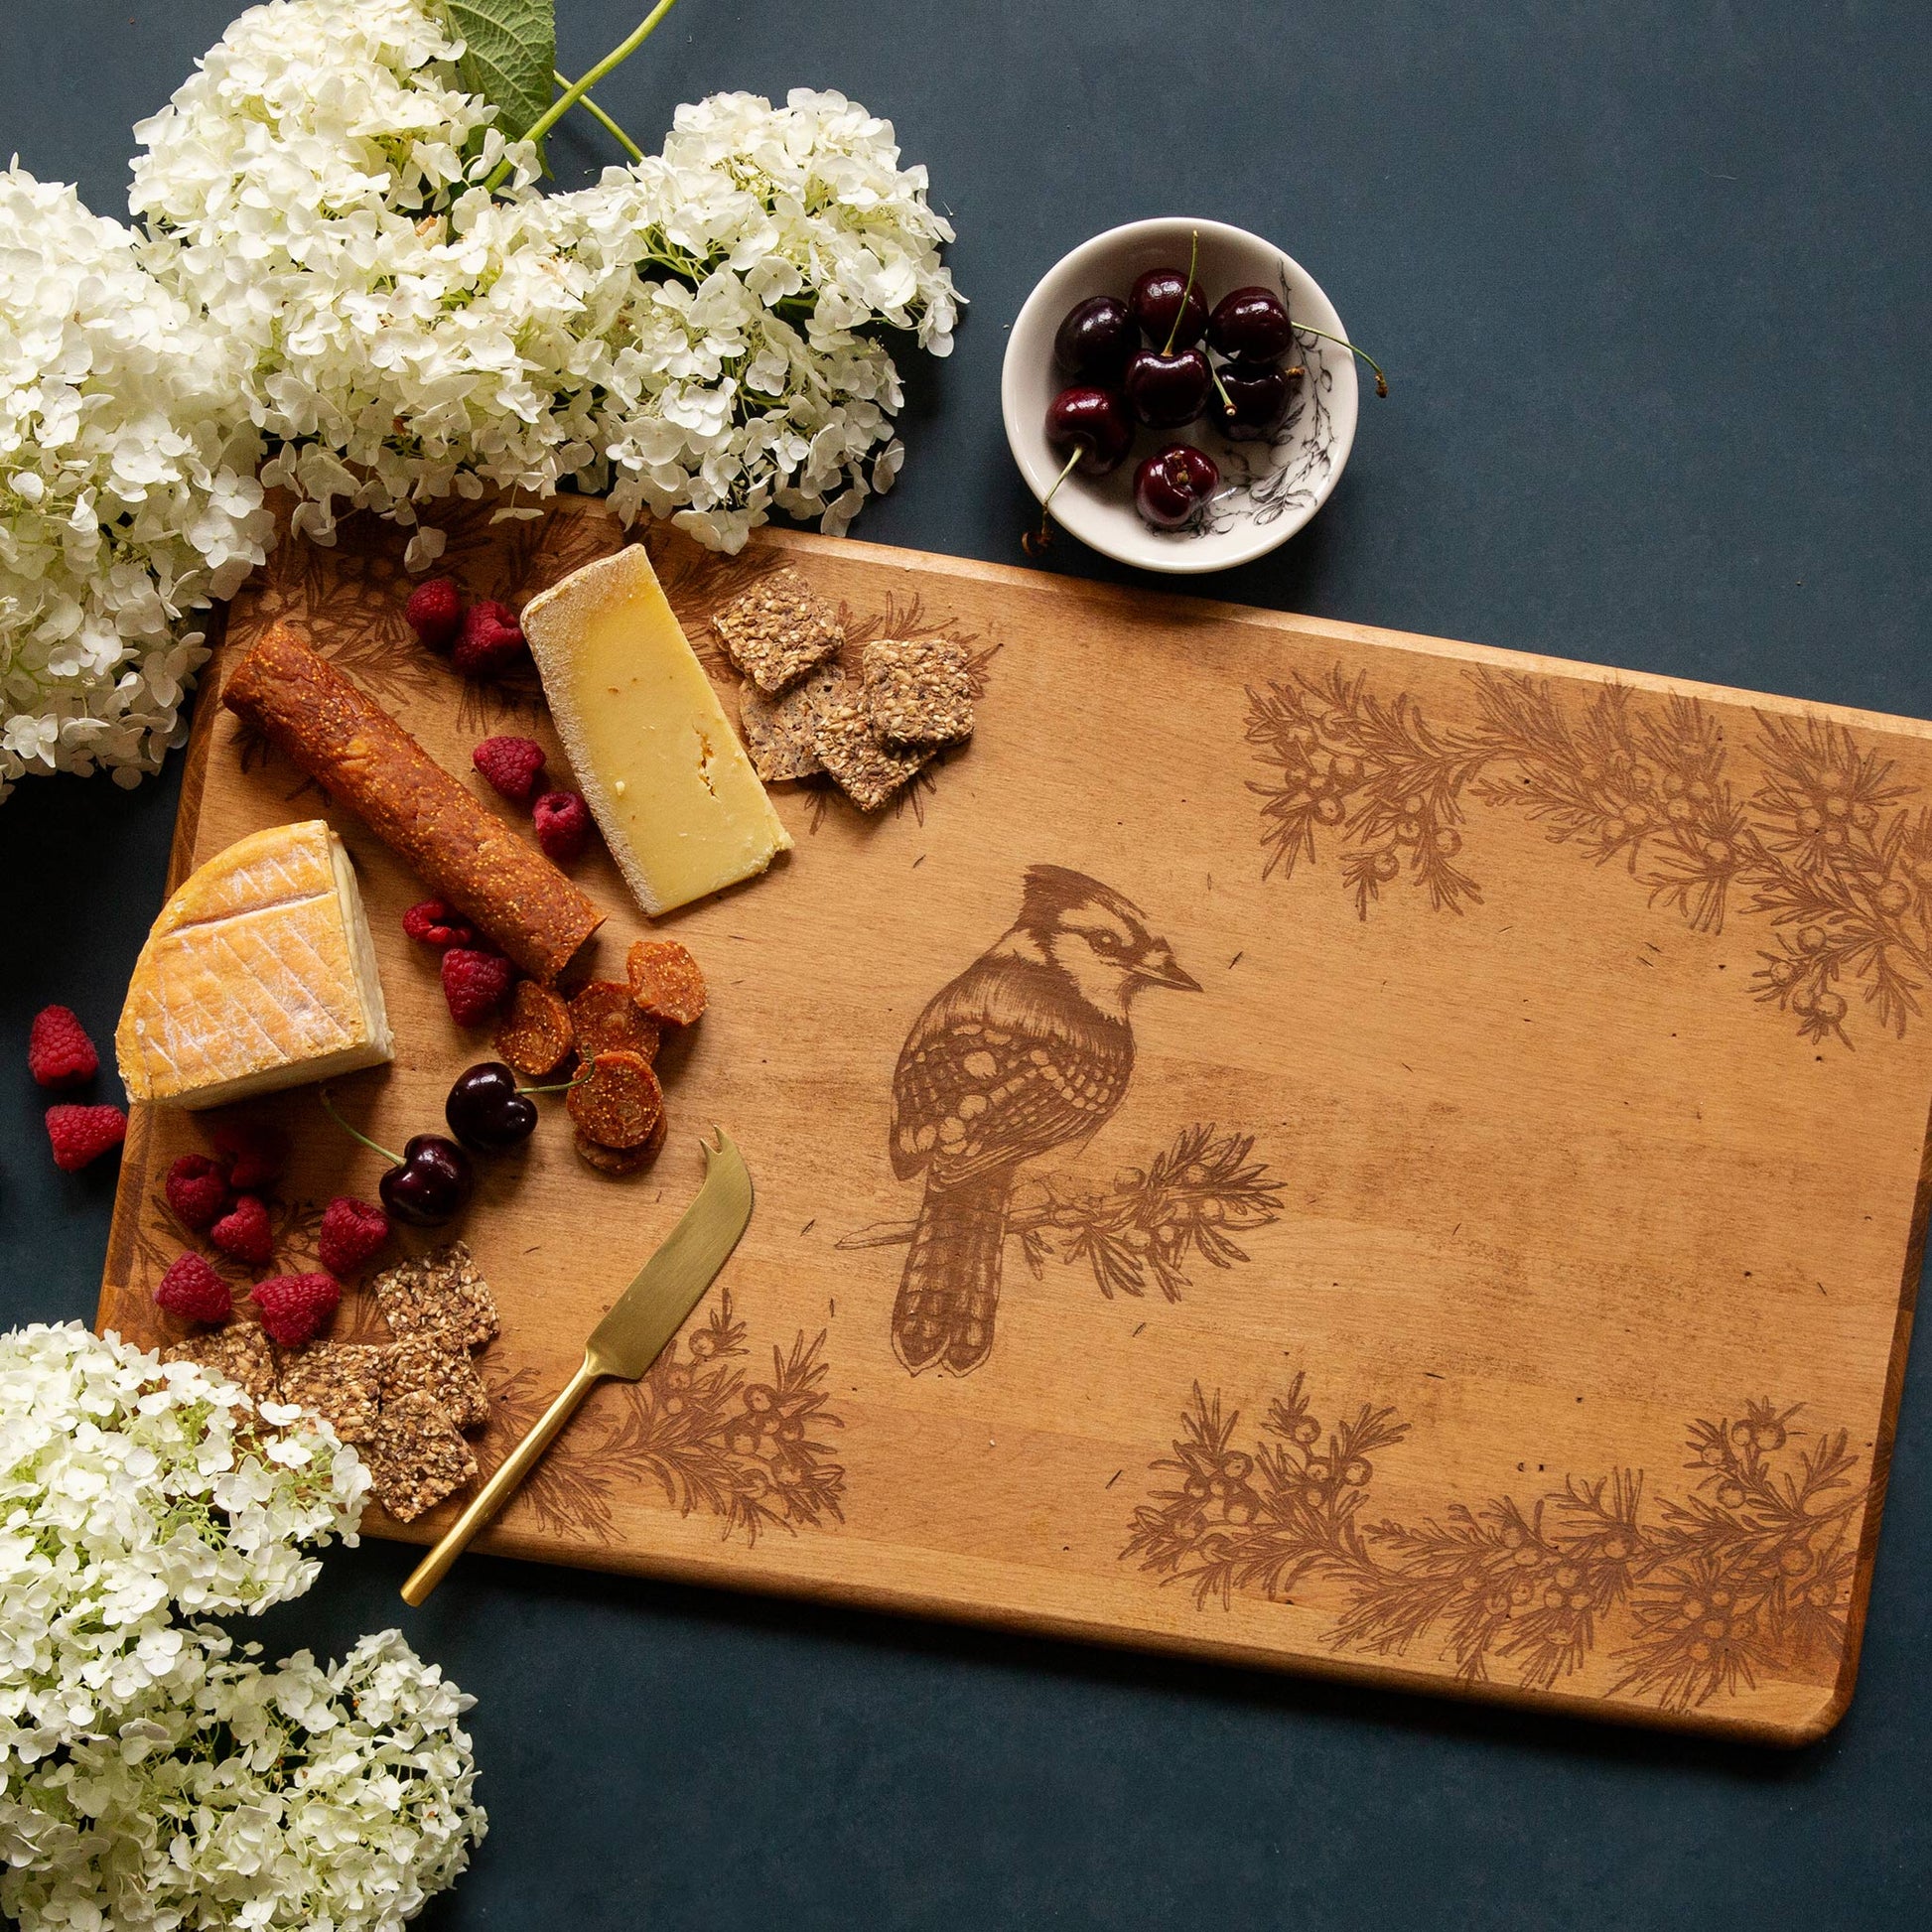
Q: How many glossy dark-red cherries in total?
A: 9